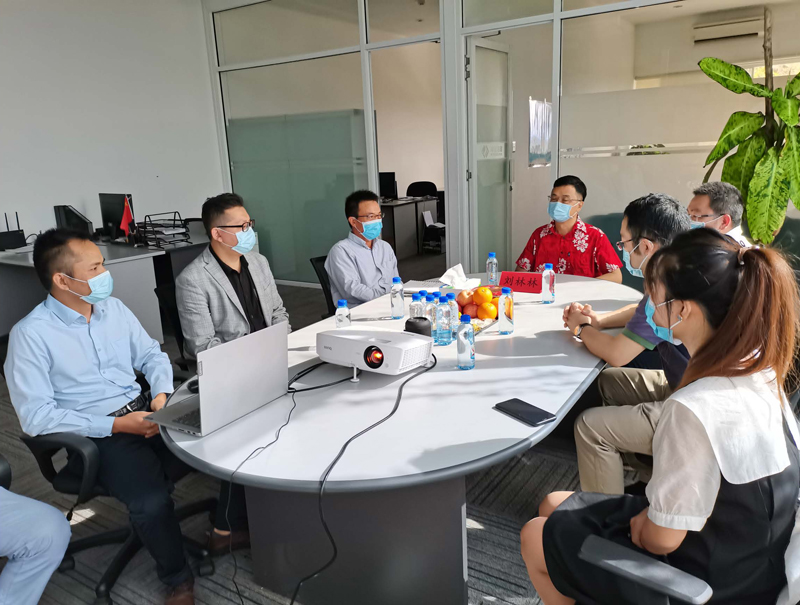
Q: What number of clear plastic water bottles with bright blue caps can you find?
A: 12